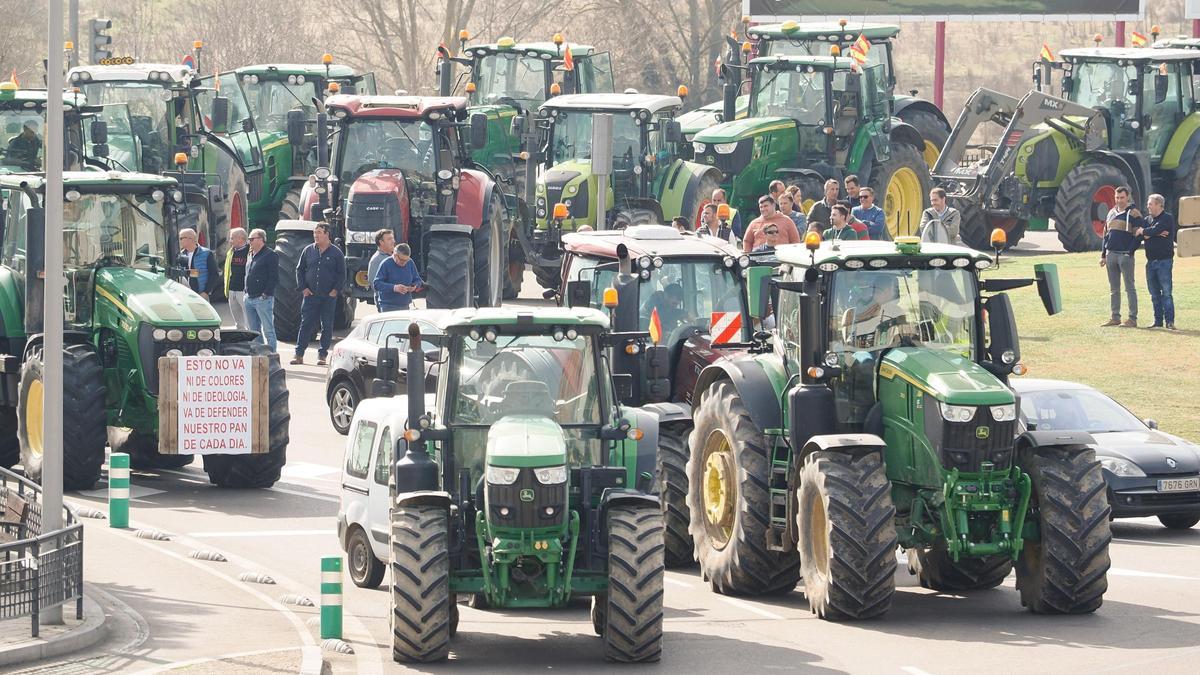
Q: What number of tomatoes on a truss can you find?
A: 0